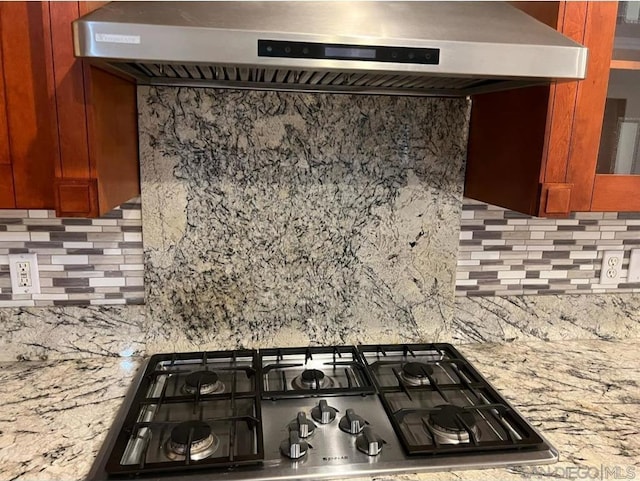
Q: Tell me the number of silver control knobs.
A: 5